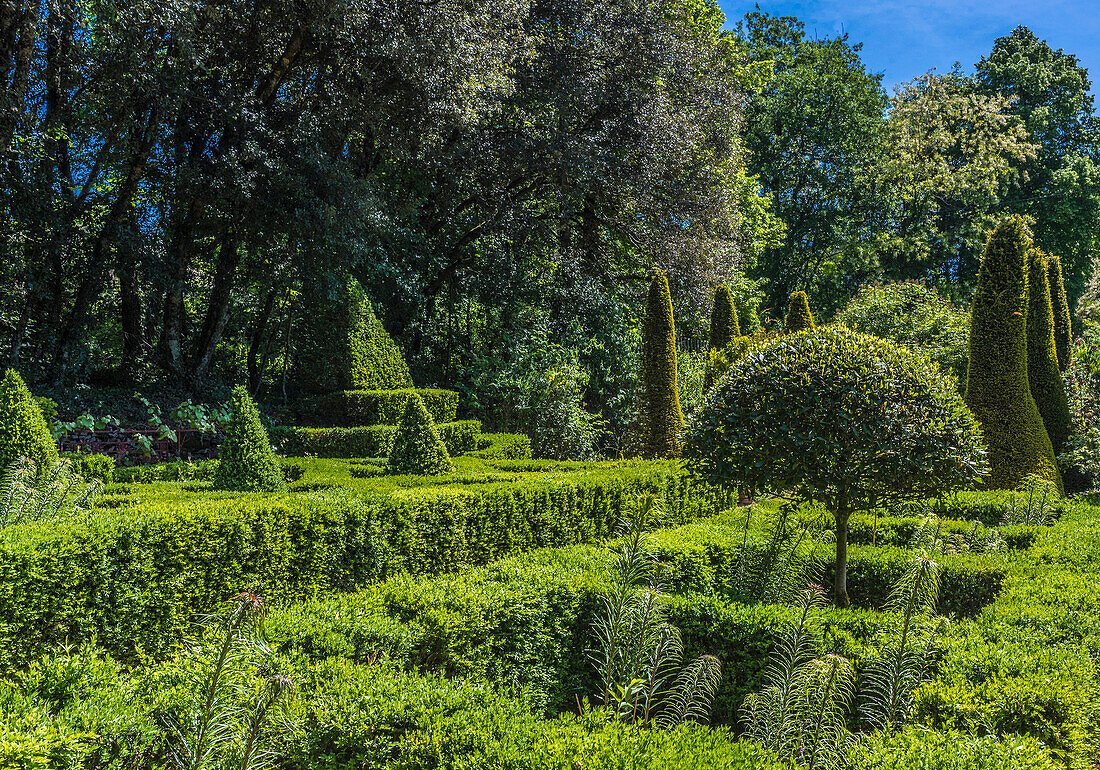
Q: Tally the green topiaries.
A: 11